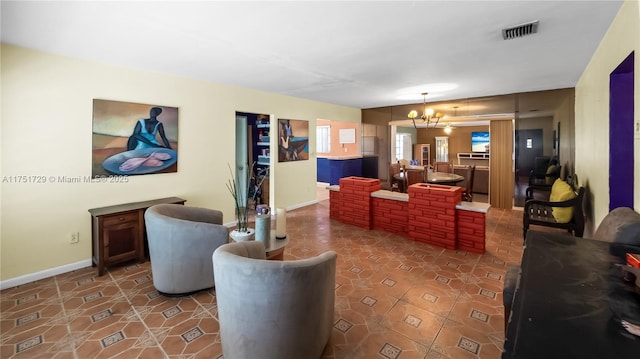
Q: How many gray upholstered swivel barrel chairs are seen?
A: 2